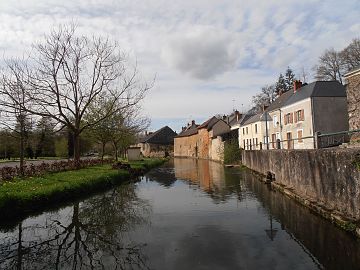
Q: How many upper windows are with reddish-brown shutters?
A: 2